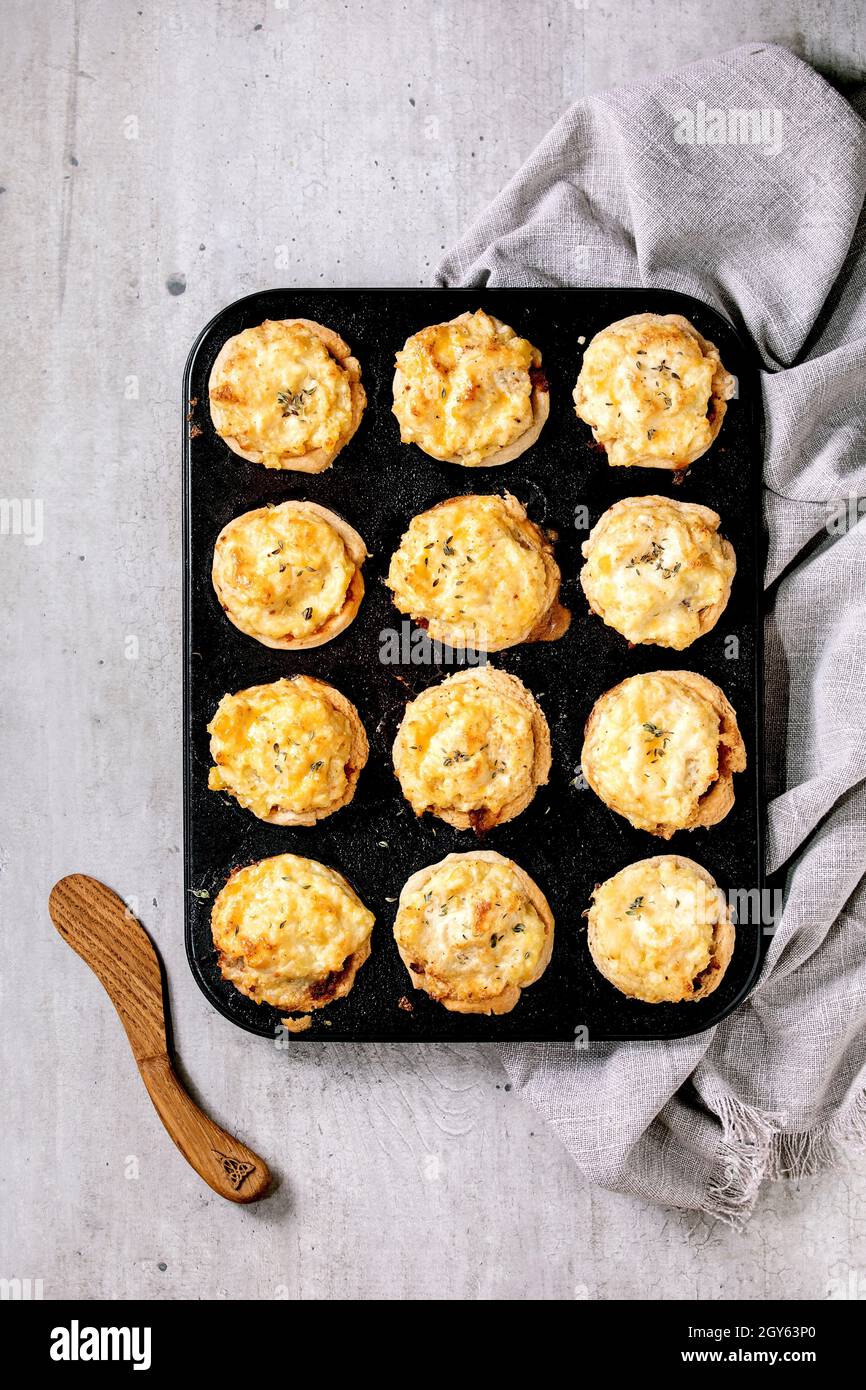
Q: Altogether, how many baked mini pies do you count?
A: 12